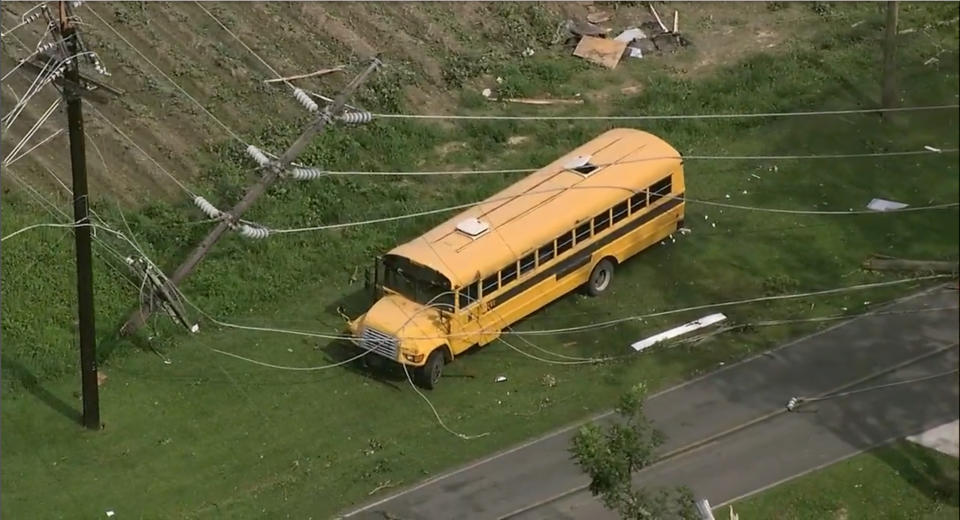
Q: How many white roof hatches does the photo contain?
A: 2